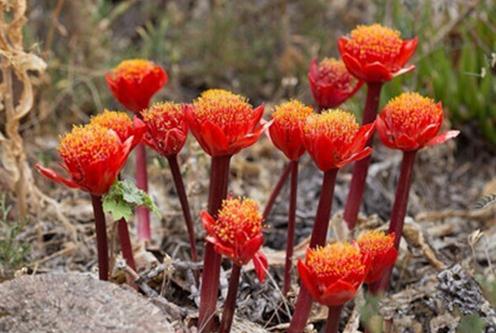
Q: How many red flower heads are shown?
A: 13